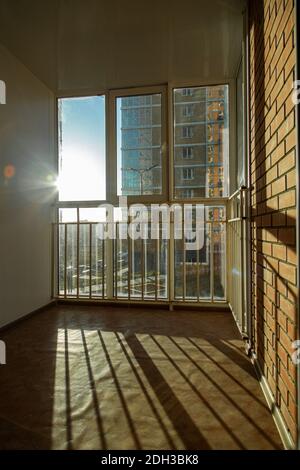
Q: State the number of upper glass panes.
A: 3